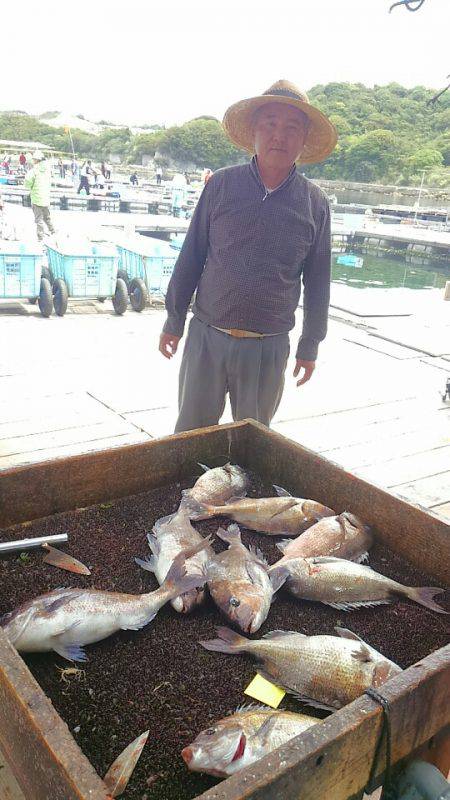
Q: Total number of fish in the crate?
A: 9